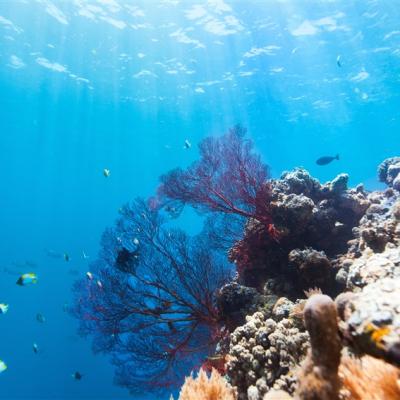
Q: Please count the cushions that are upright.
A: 0